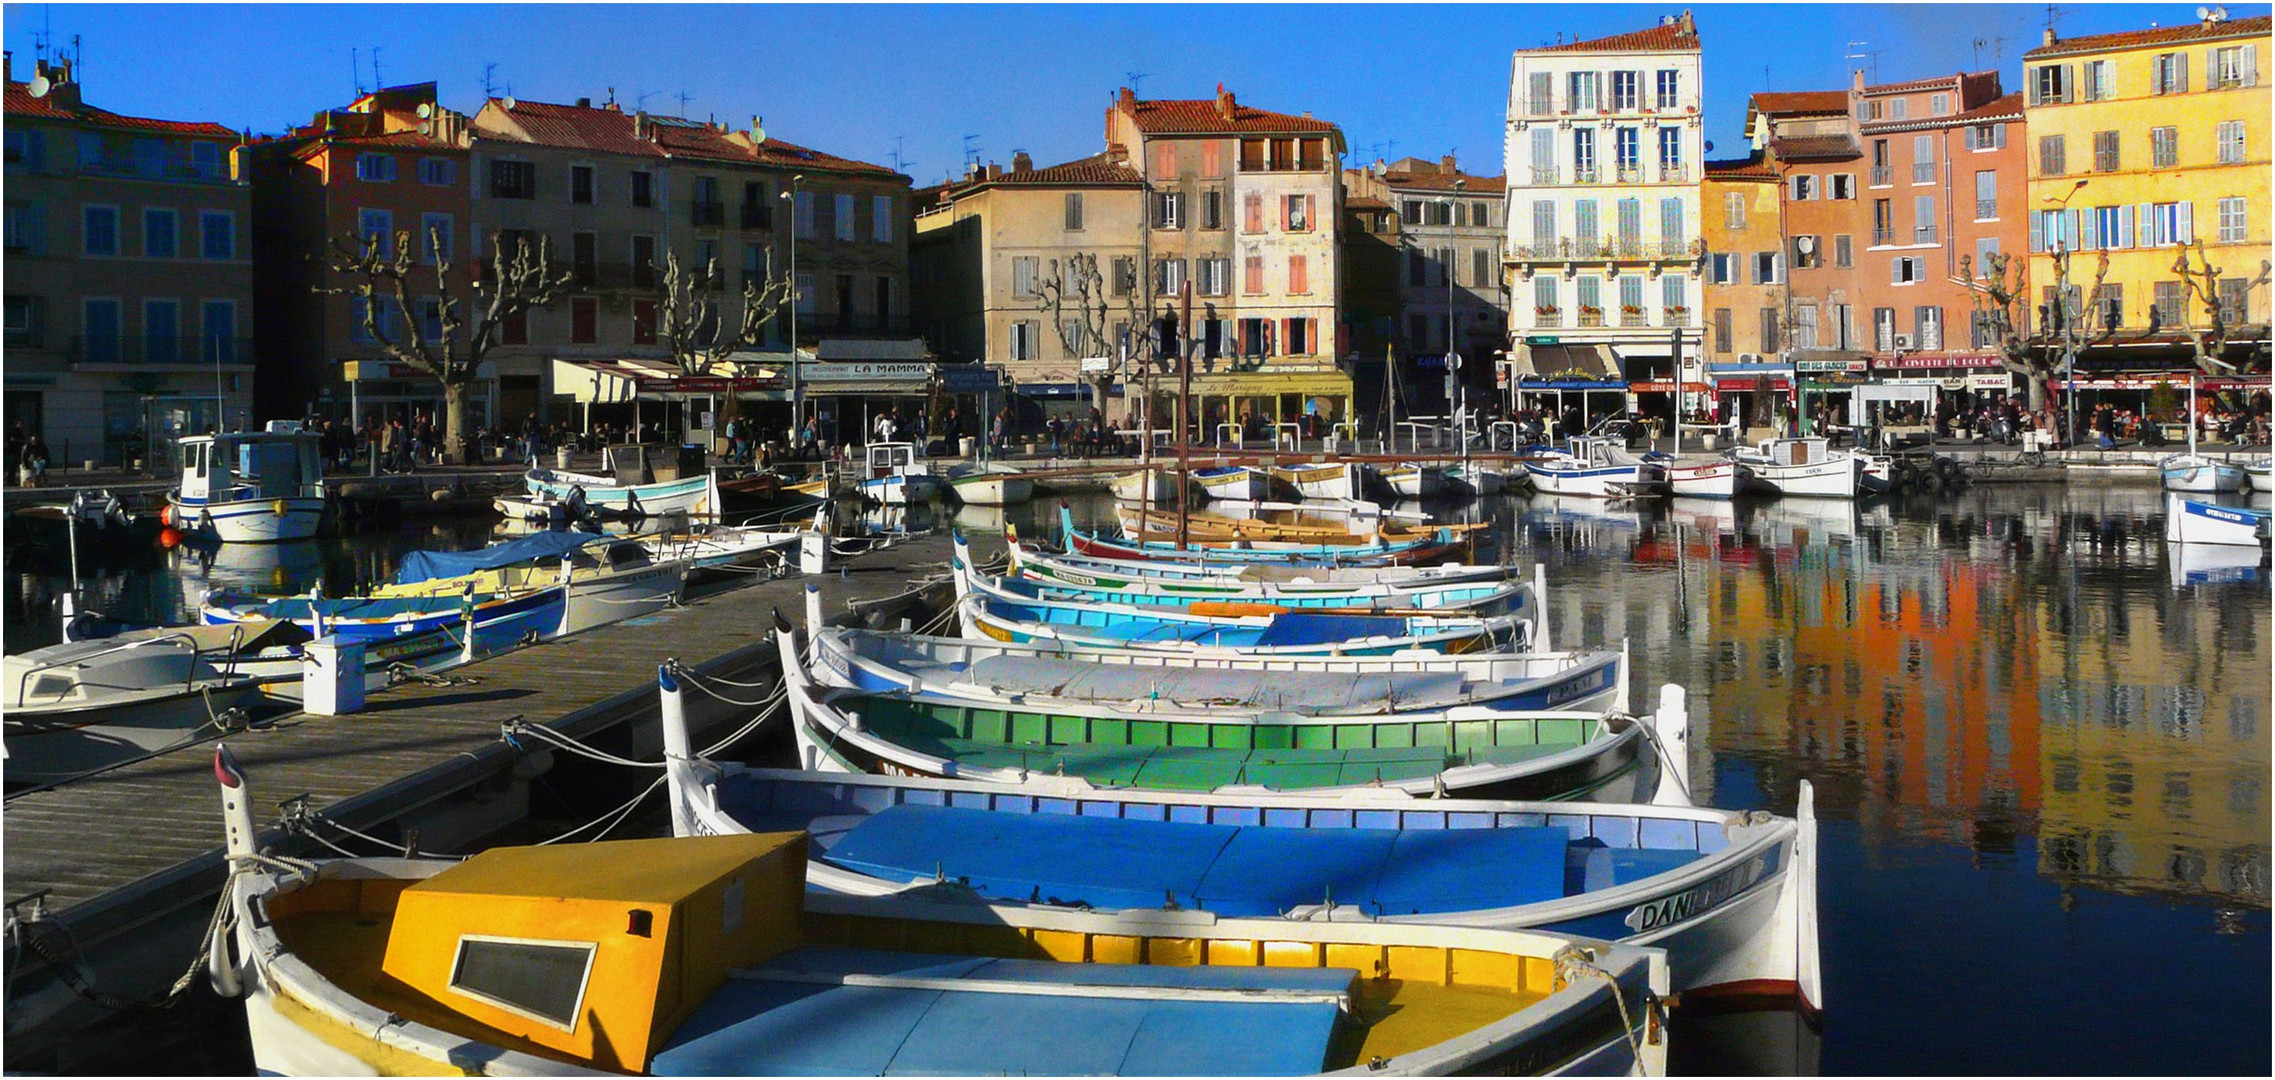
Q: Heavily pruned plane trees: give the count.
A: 5